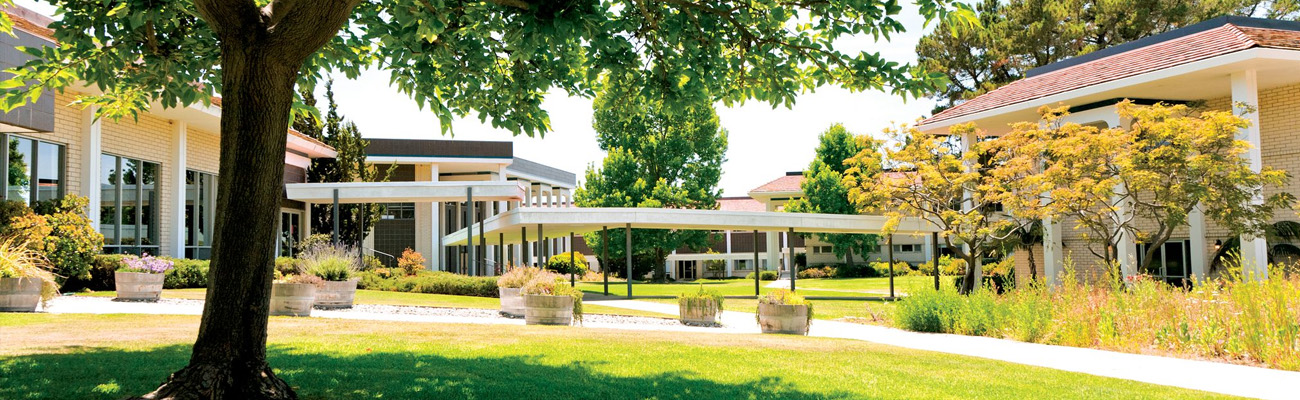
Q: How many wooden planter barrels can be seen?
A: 8